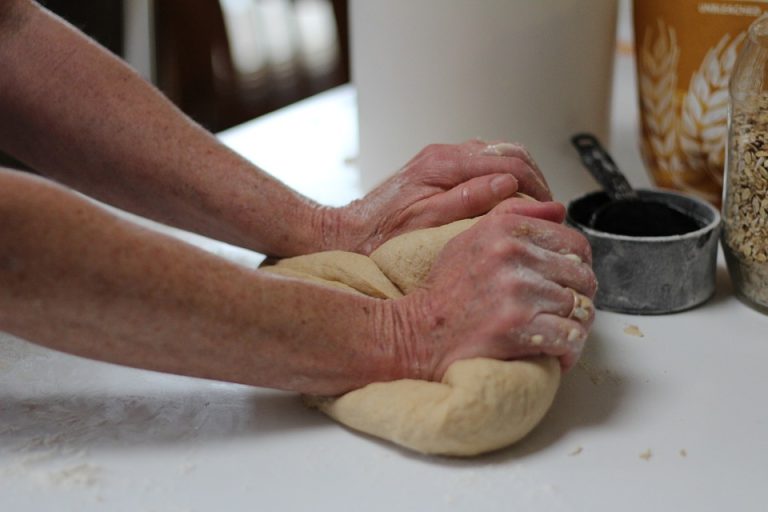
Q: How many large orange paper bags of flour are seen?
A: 1